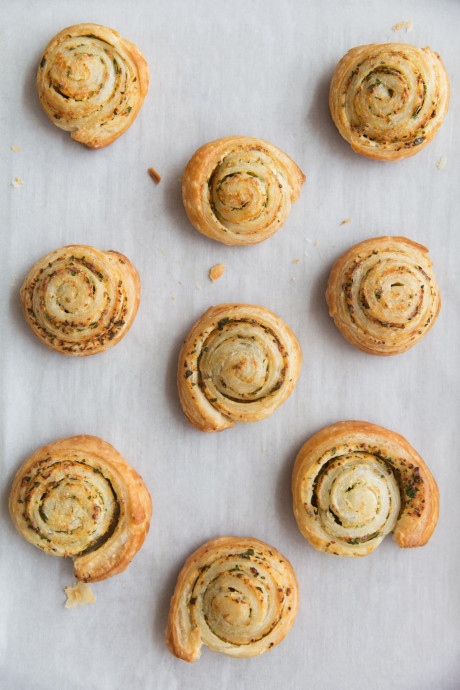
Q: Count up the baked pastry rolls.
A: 9